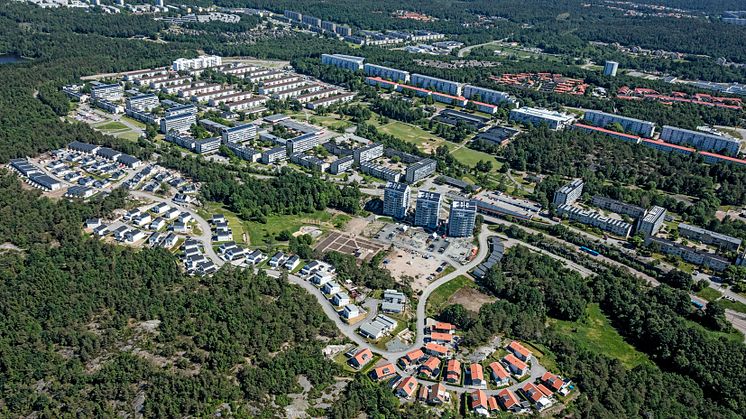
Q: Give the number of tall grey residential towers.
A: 3